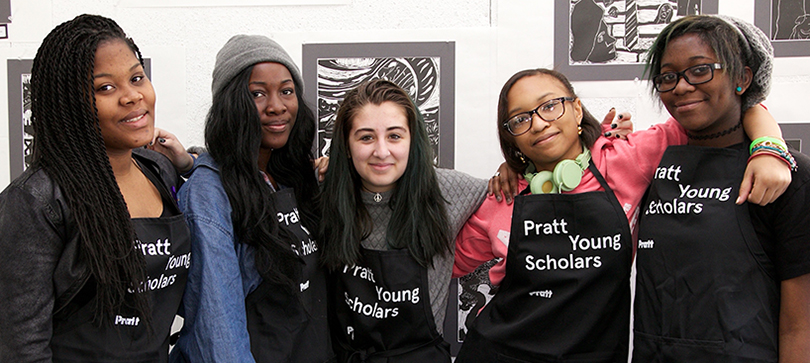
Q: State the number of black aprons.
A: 5